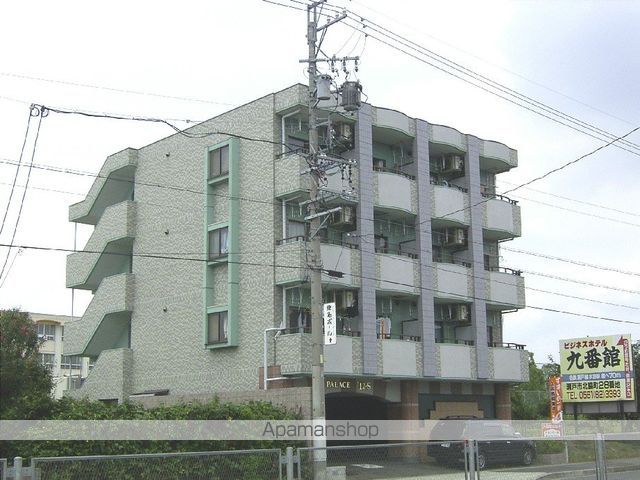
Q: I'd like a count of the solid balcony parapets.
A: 12